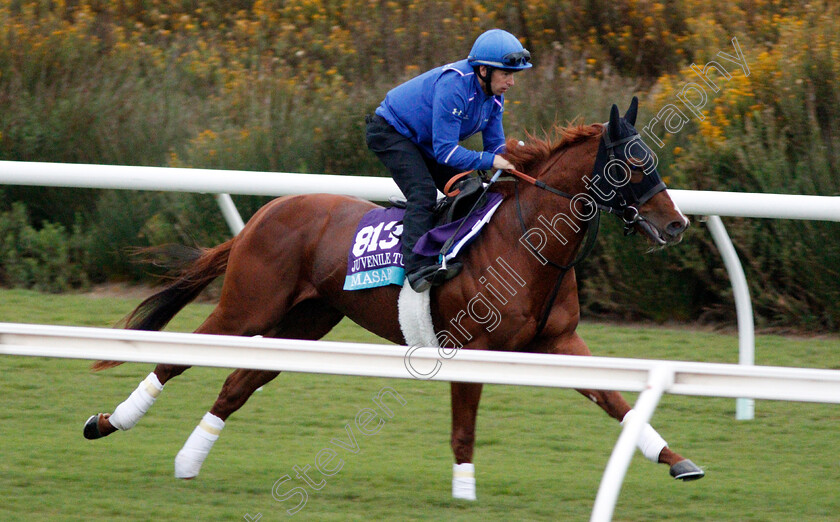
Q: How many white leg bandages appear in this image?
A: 4